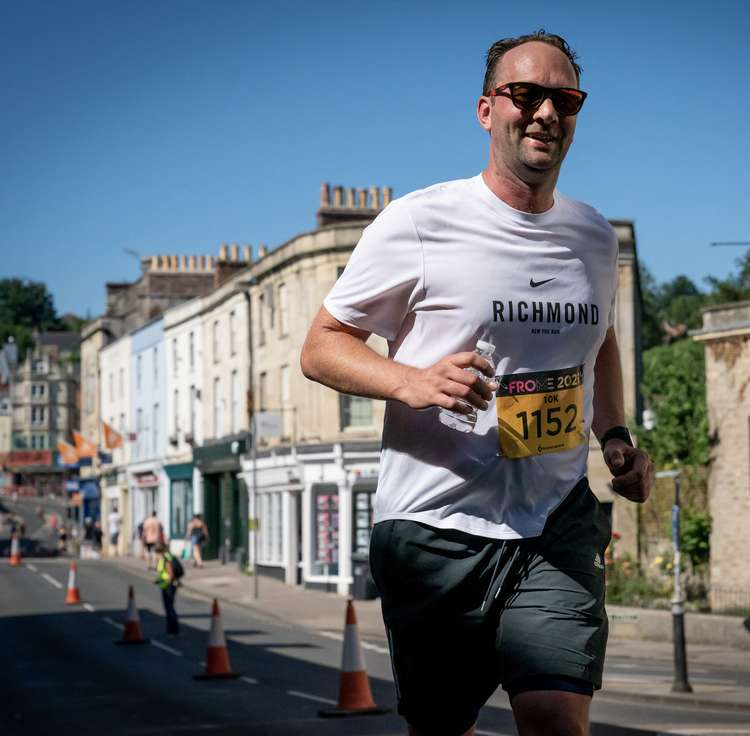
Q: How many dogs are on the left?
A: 0